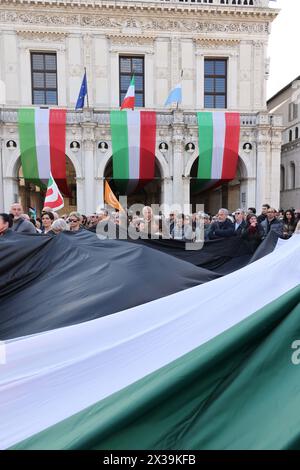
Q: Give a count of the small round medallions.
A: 6